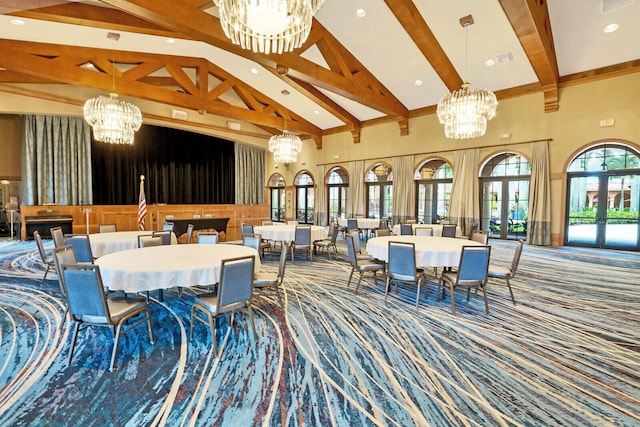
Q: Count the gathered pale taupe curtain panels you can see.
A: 5